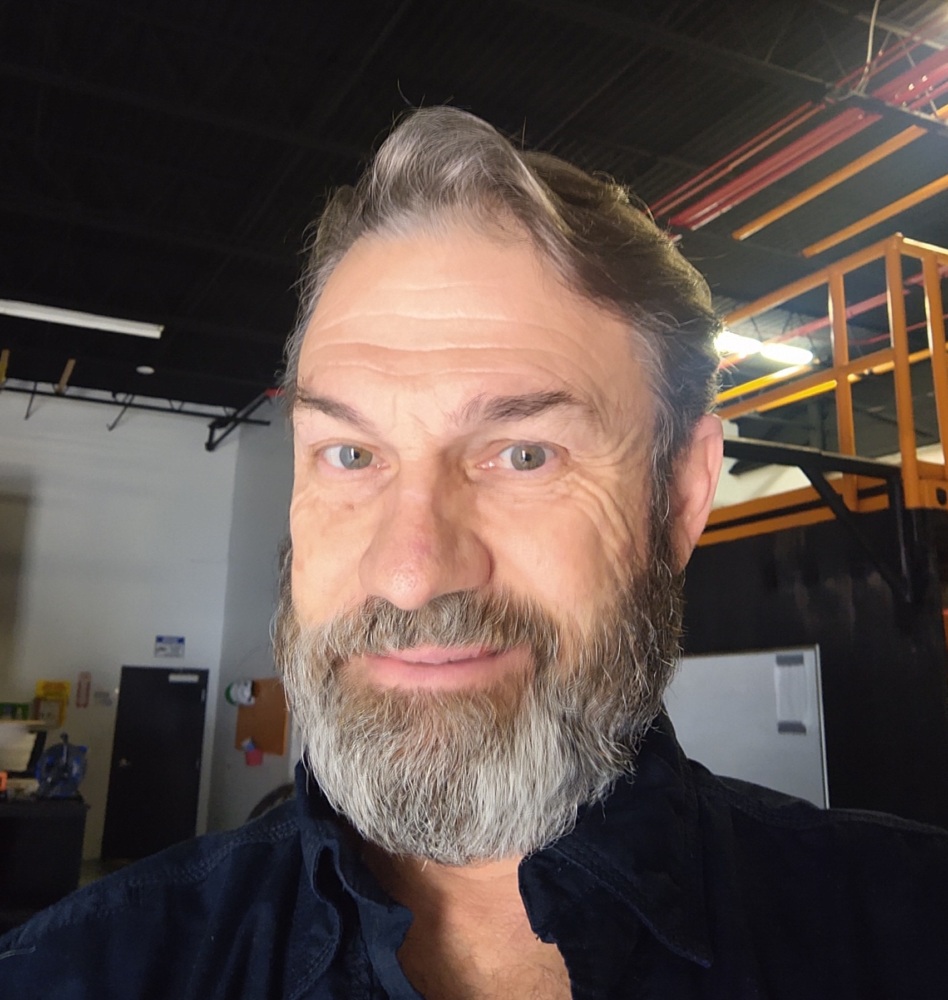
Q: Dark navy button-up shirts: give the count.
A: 1